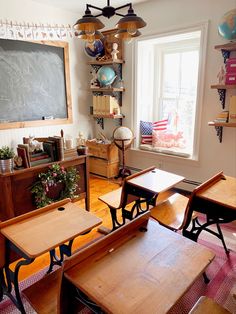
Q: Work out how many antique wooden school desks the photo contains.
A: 4